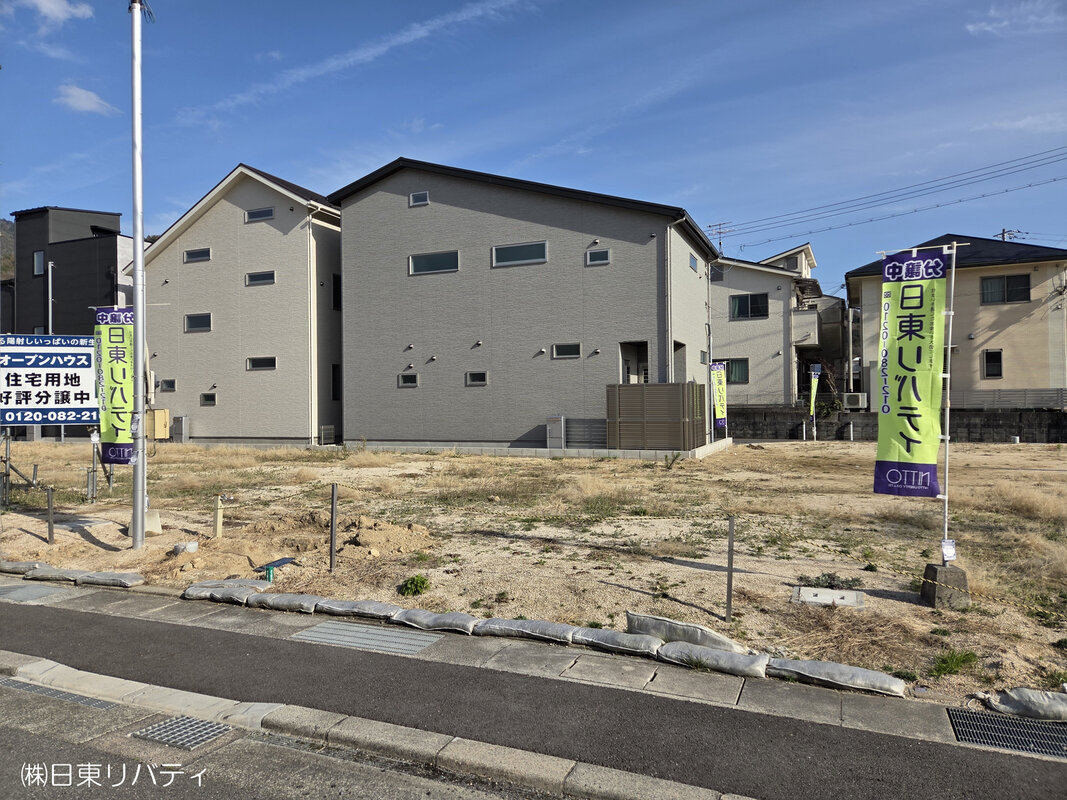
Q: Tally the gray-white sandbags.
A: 14